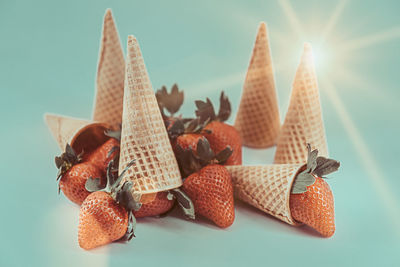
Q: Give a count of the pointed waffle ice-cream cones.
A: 6